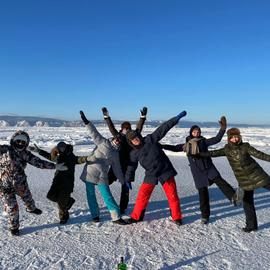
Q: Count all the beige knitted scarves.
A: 1